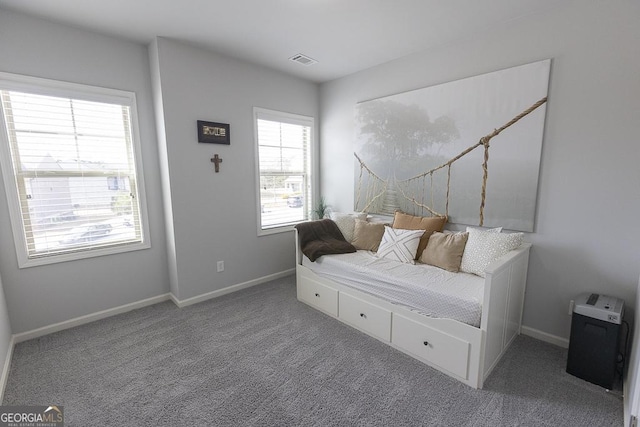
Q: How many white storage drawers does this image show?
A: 3